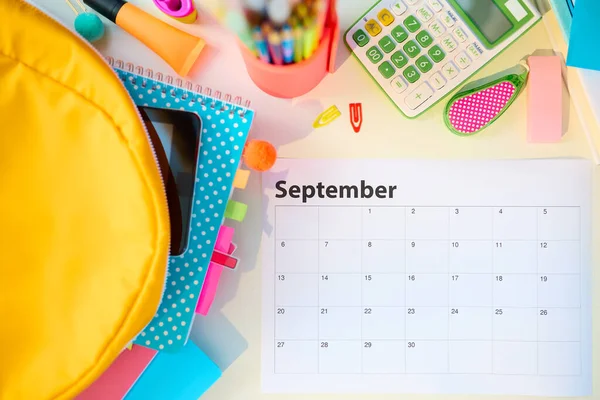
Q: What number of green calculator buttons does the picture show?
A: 12